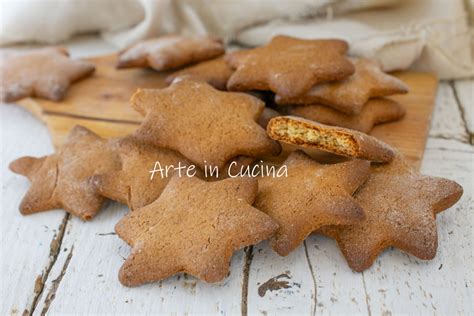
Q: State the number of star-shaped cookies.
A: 13